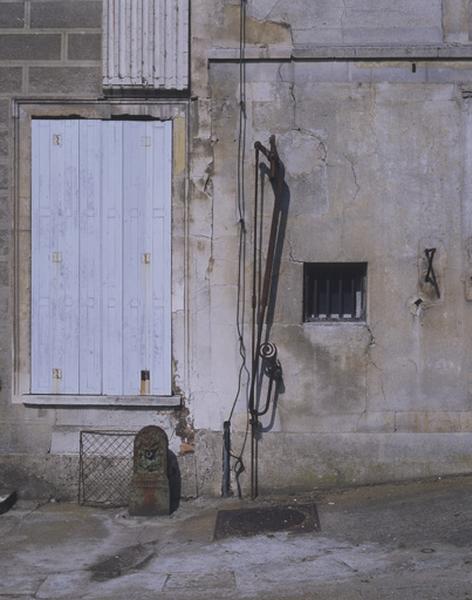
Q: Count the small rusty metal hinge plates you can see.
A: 6